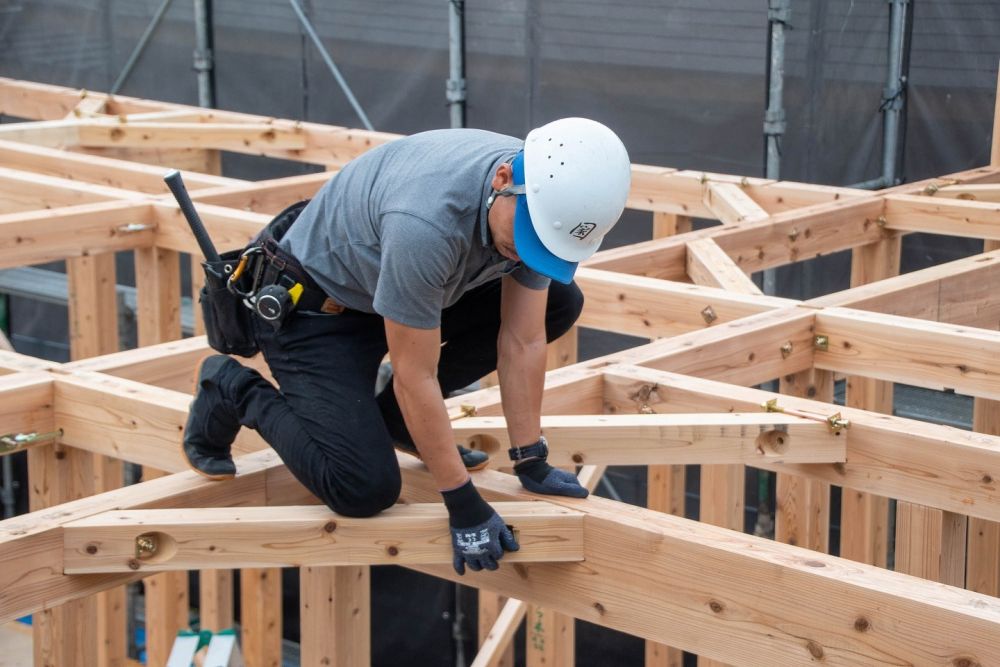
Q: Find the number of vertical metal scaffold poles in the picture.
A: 4